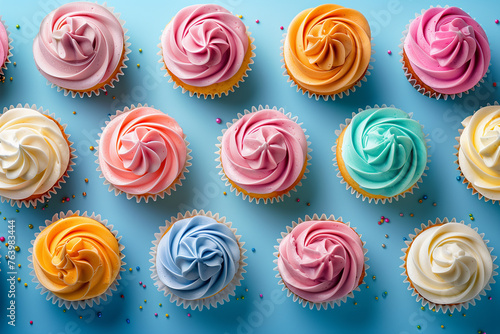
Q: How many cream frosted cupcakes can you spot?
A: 3